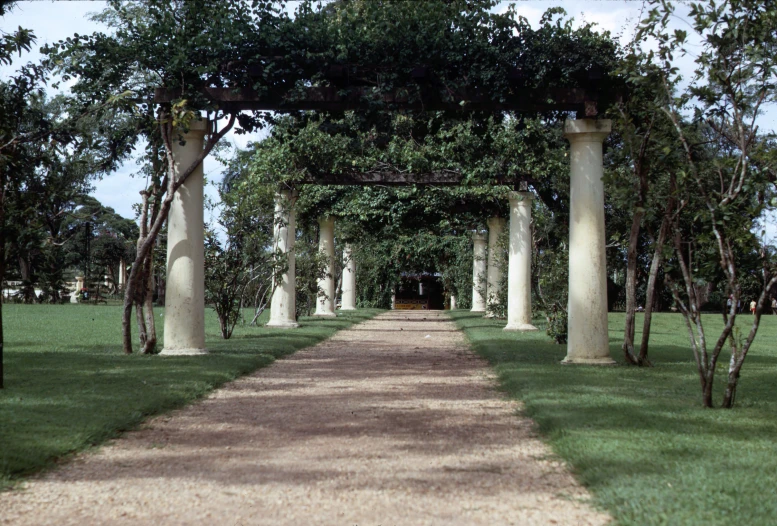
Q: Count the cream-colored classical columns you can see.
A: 8